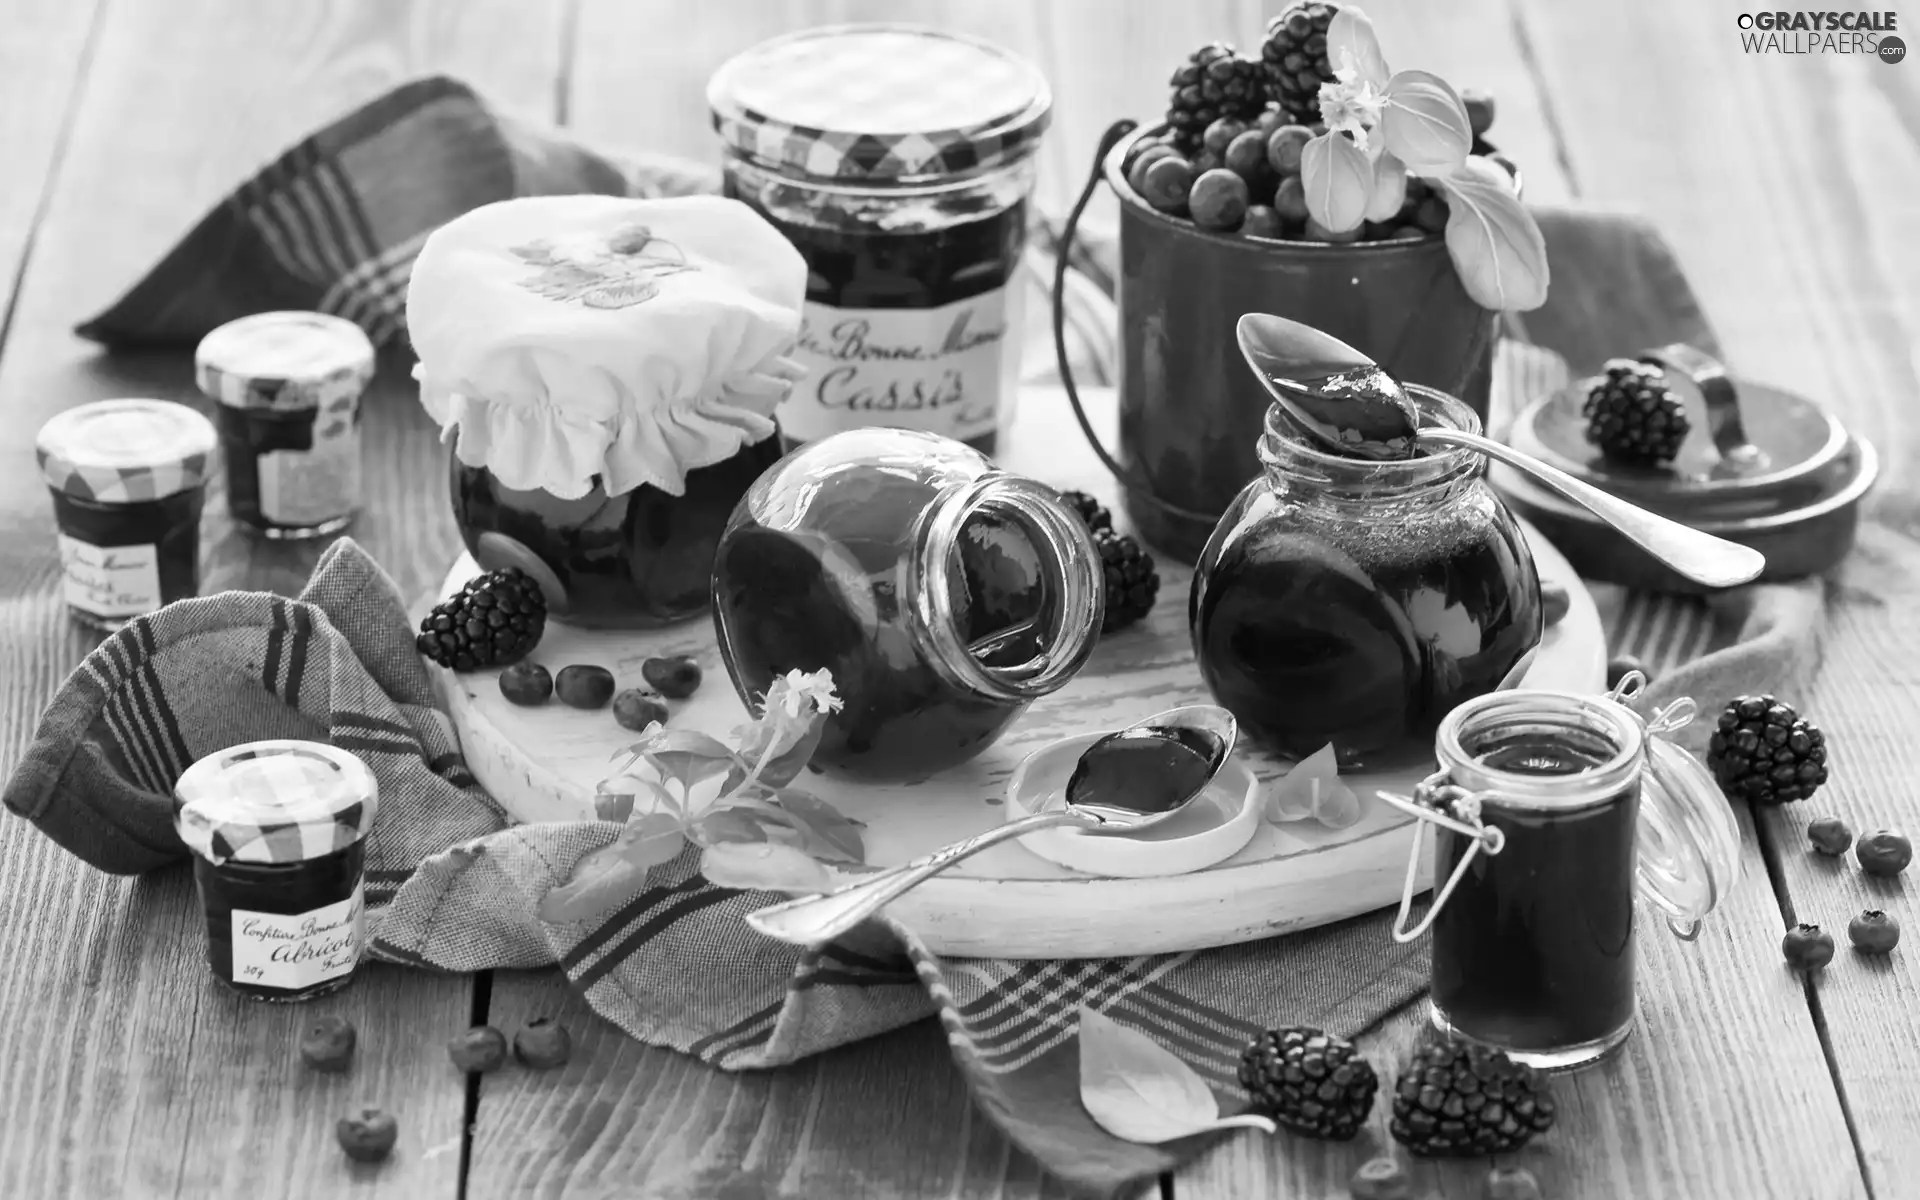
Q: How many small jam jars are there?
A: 3